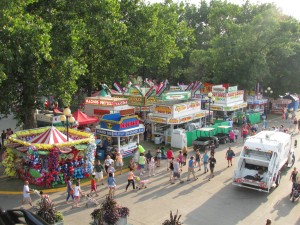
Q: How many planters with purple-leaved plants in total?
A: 3